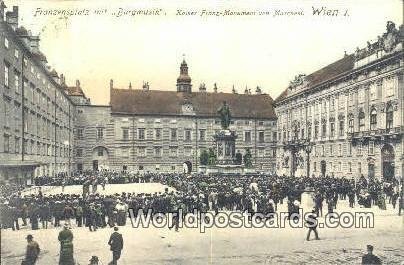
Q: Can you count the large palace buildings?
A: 3